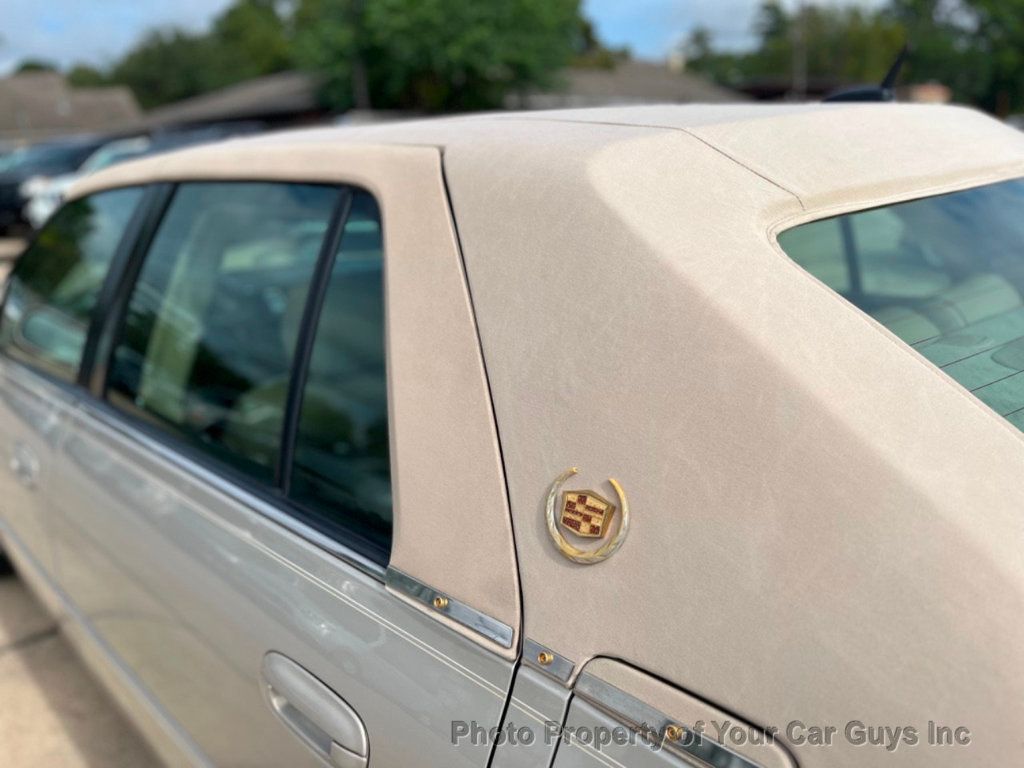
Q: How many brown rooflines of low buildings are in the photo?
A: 3